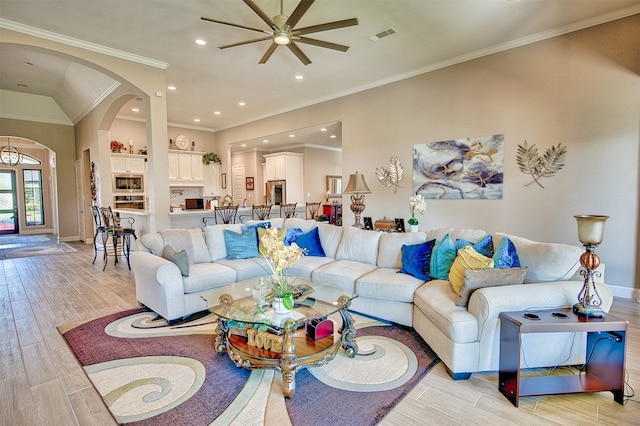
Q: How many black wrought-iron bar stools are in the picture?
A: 6